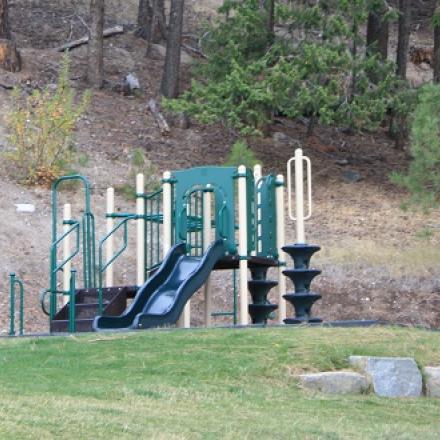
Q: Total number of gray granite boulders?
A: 3